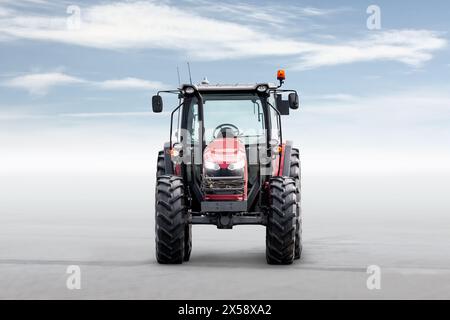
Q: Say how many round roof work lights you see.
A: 2